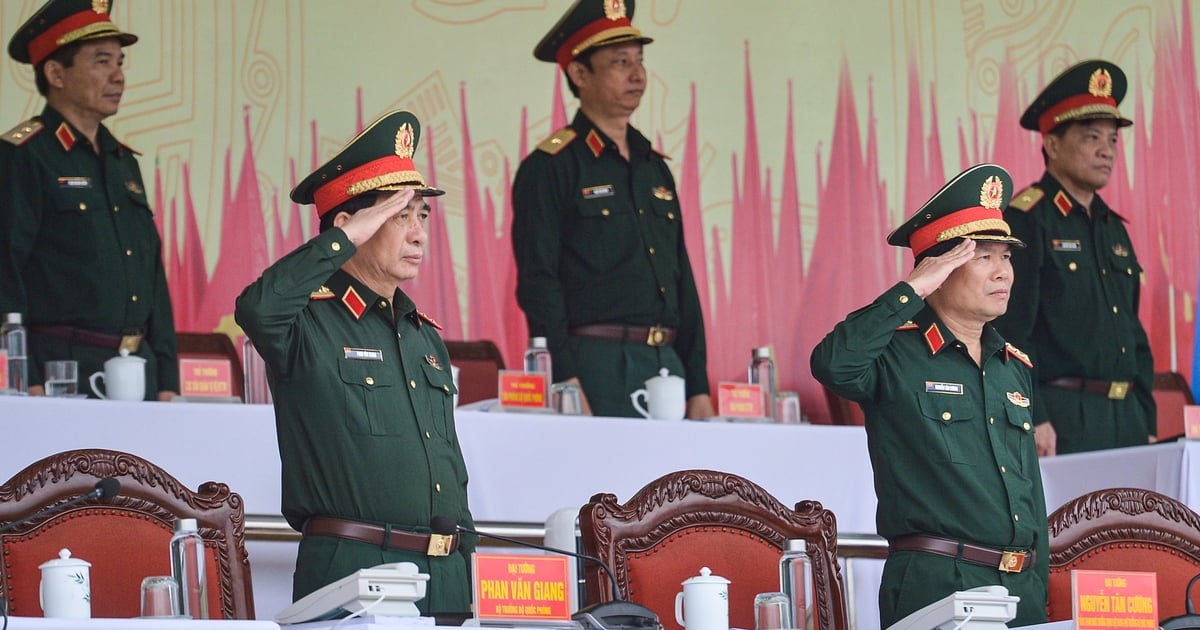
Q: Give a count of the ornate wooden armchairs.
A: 3